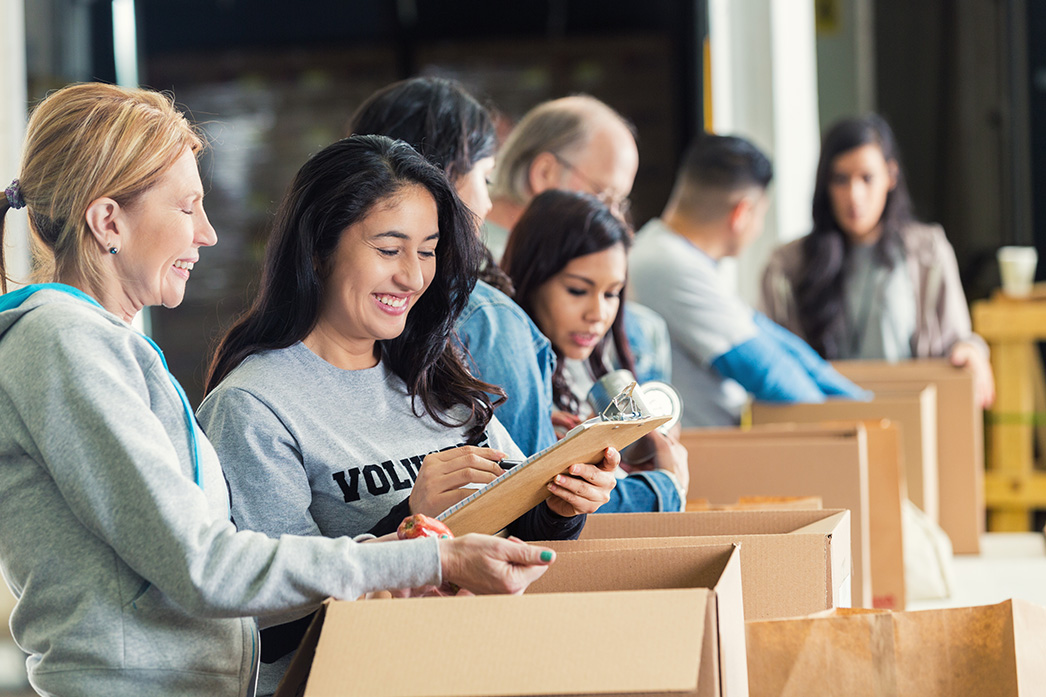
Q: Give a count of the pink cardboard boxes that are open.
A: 0